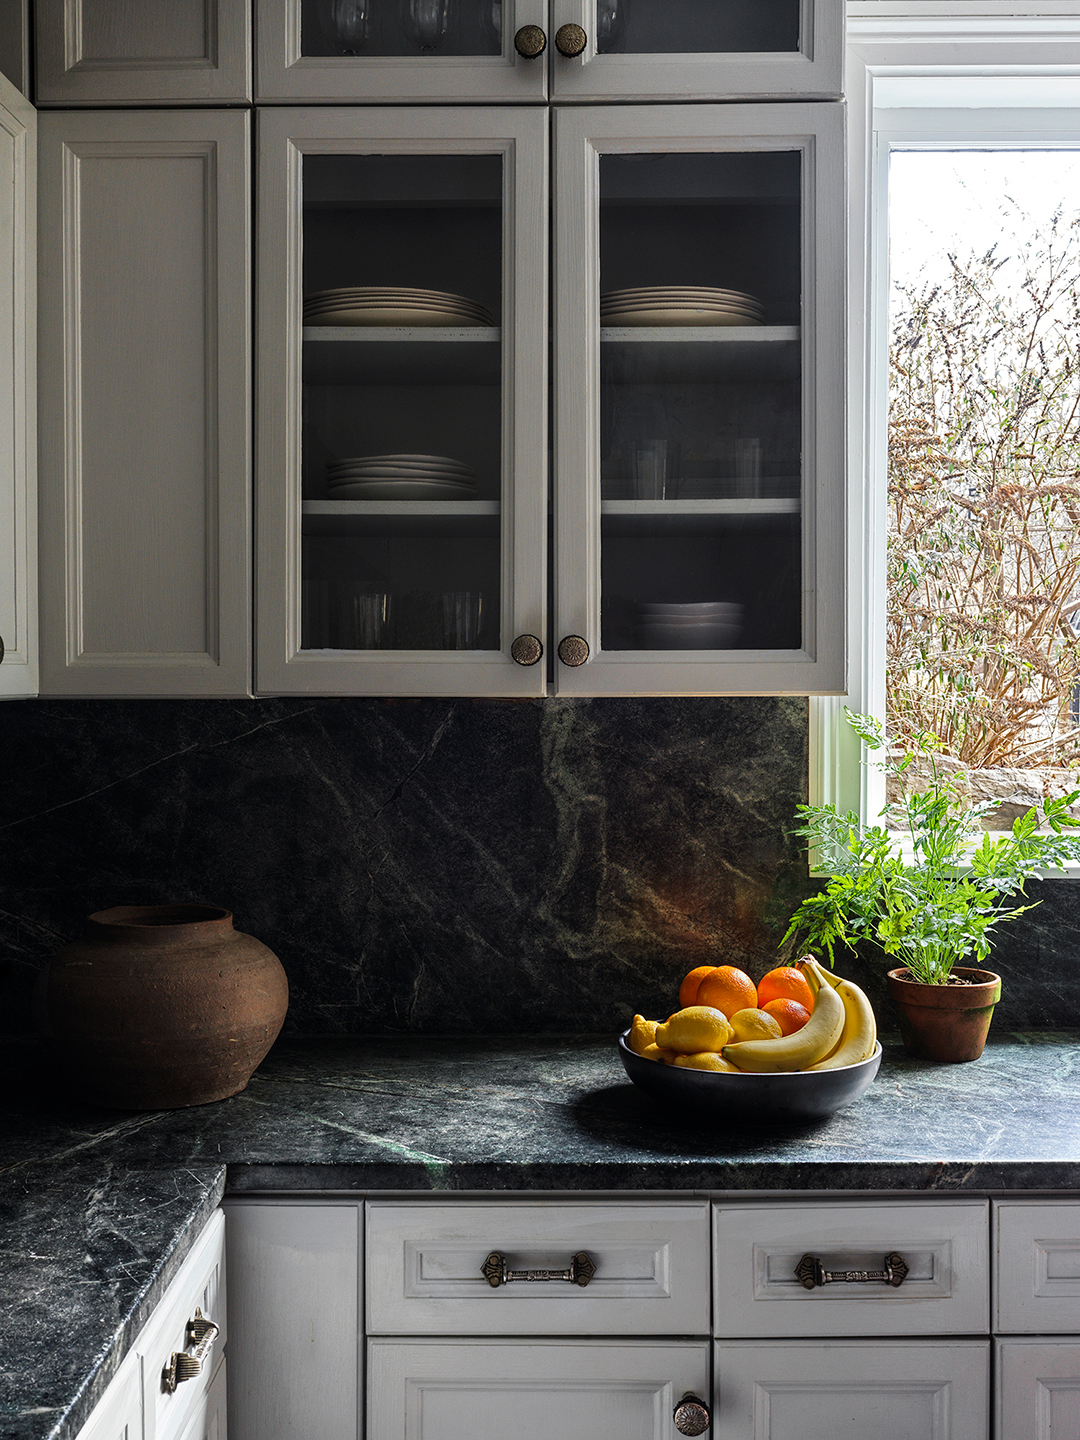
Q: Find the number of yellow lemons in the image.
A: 5